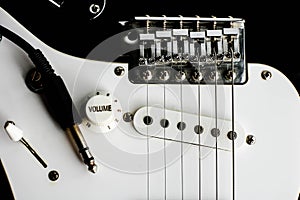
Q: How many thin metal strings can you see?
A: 6